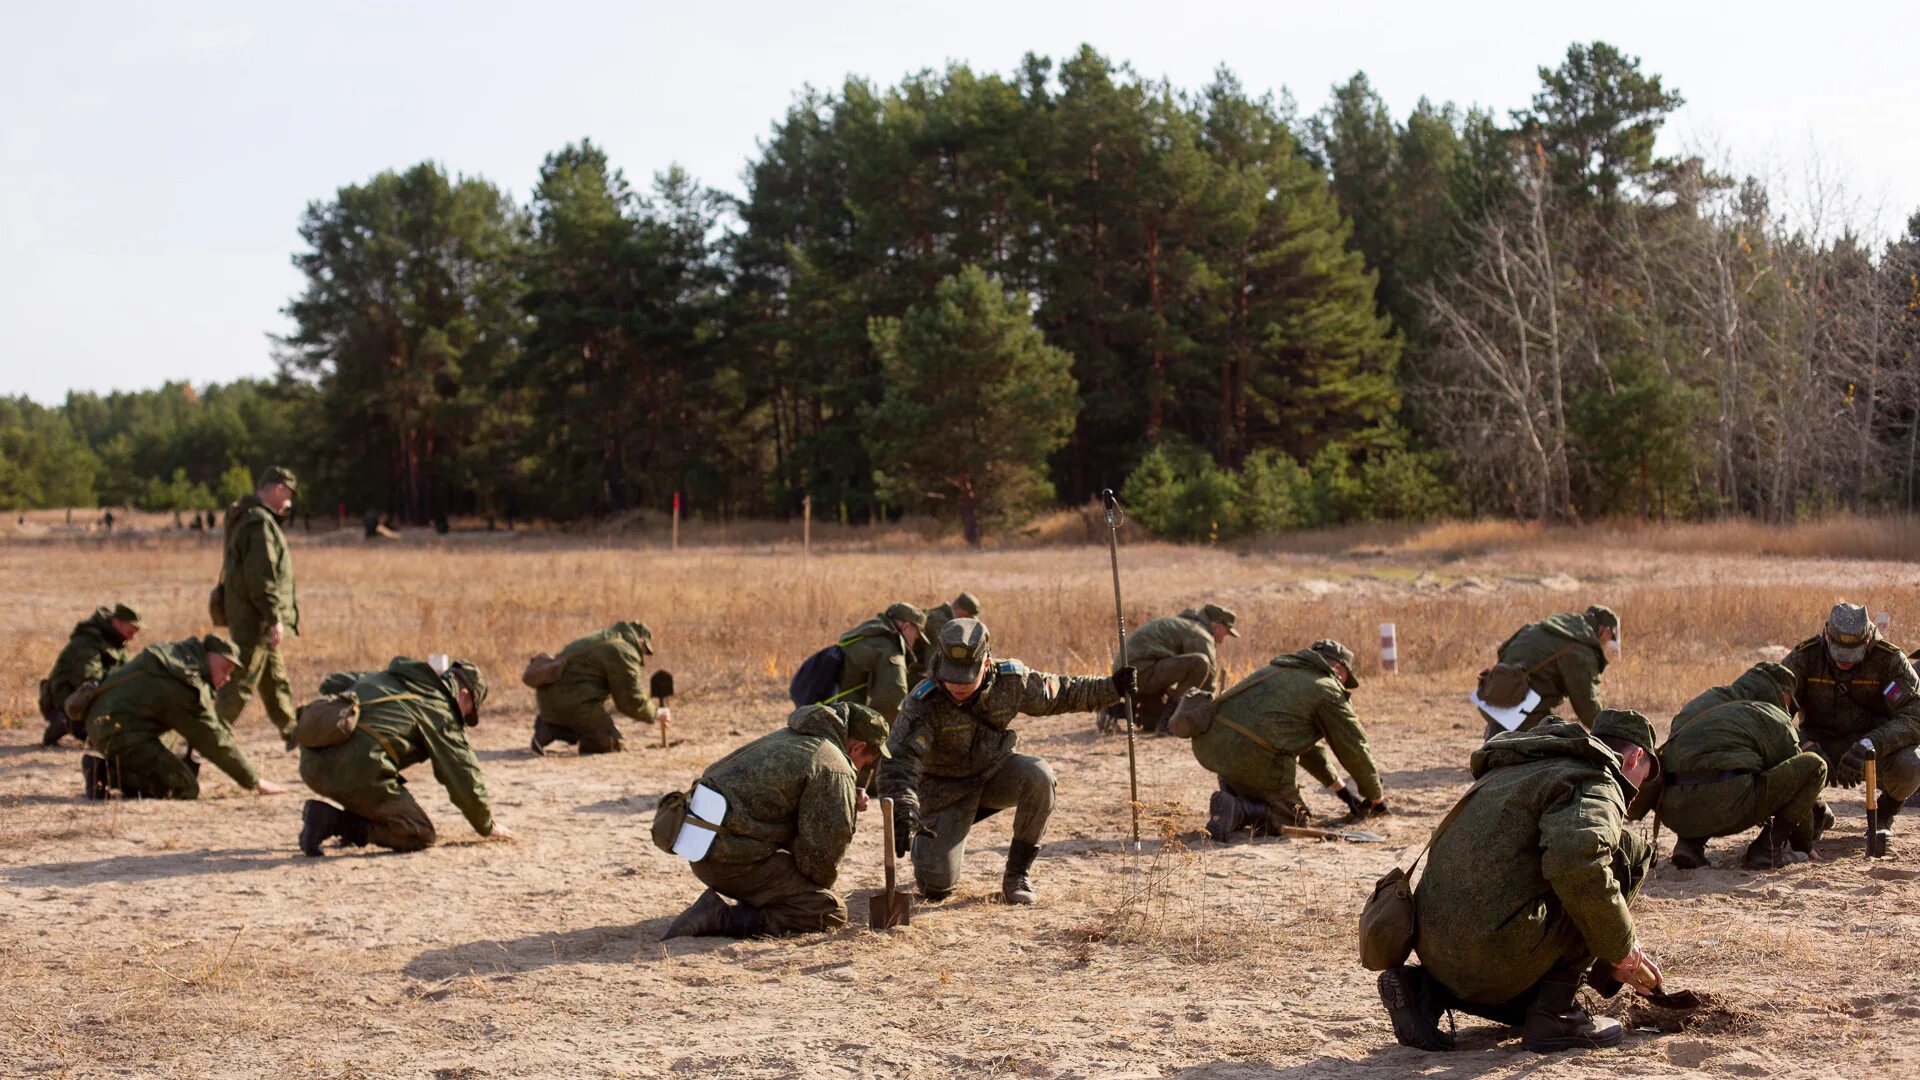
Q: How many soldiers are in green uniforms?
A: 15